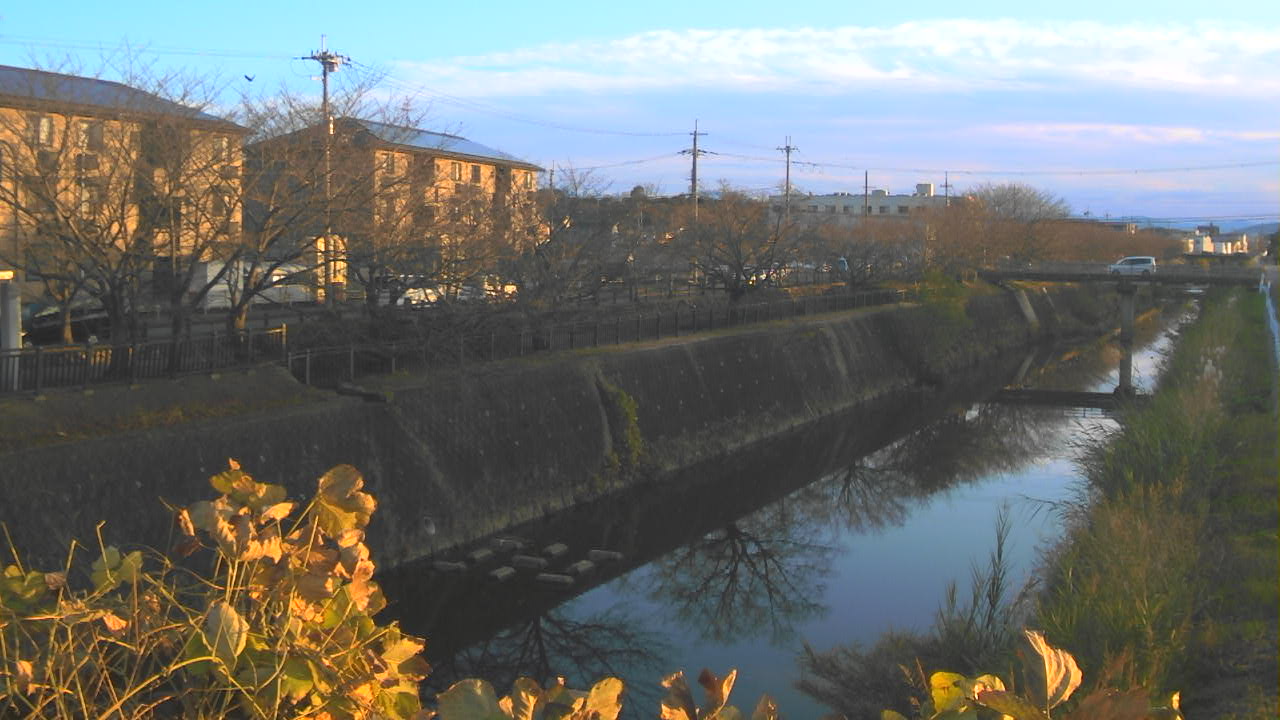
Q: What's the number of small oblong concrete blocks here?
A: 9